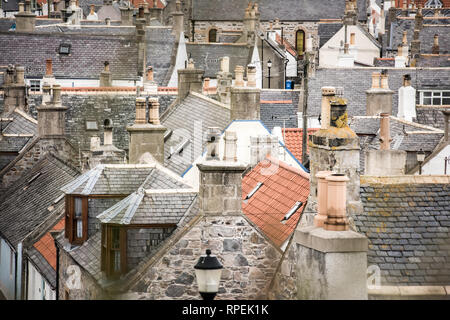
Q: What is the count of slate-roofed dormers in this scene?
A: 2